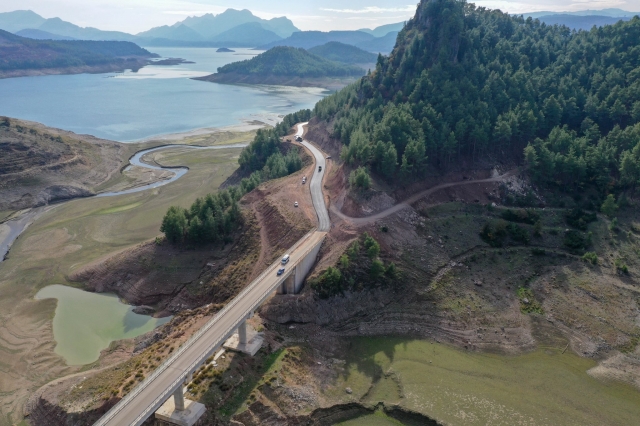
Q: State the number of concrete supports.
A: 3